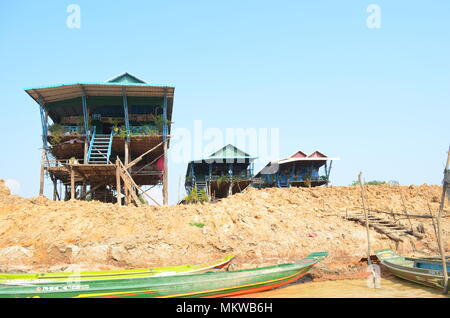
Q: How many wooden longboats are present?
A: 3